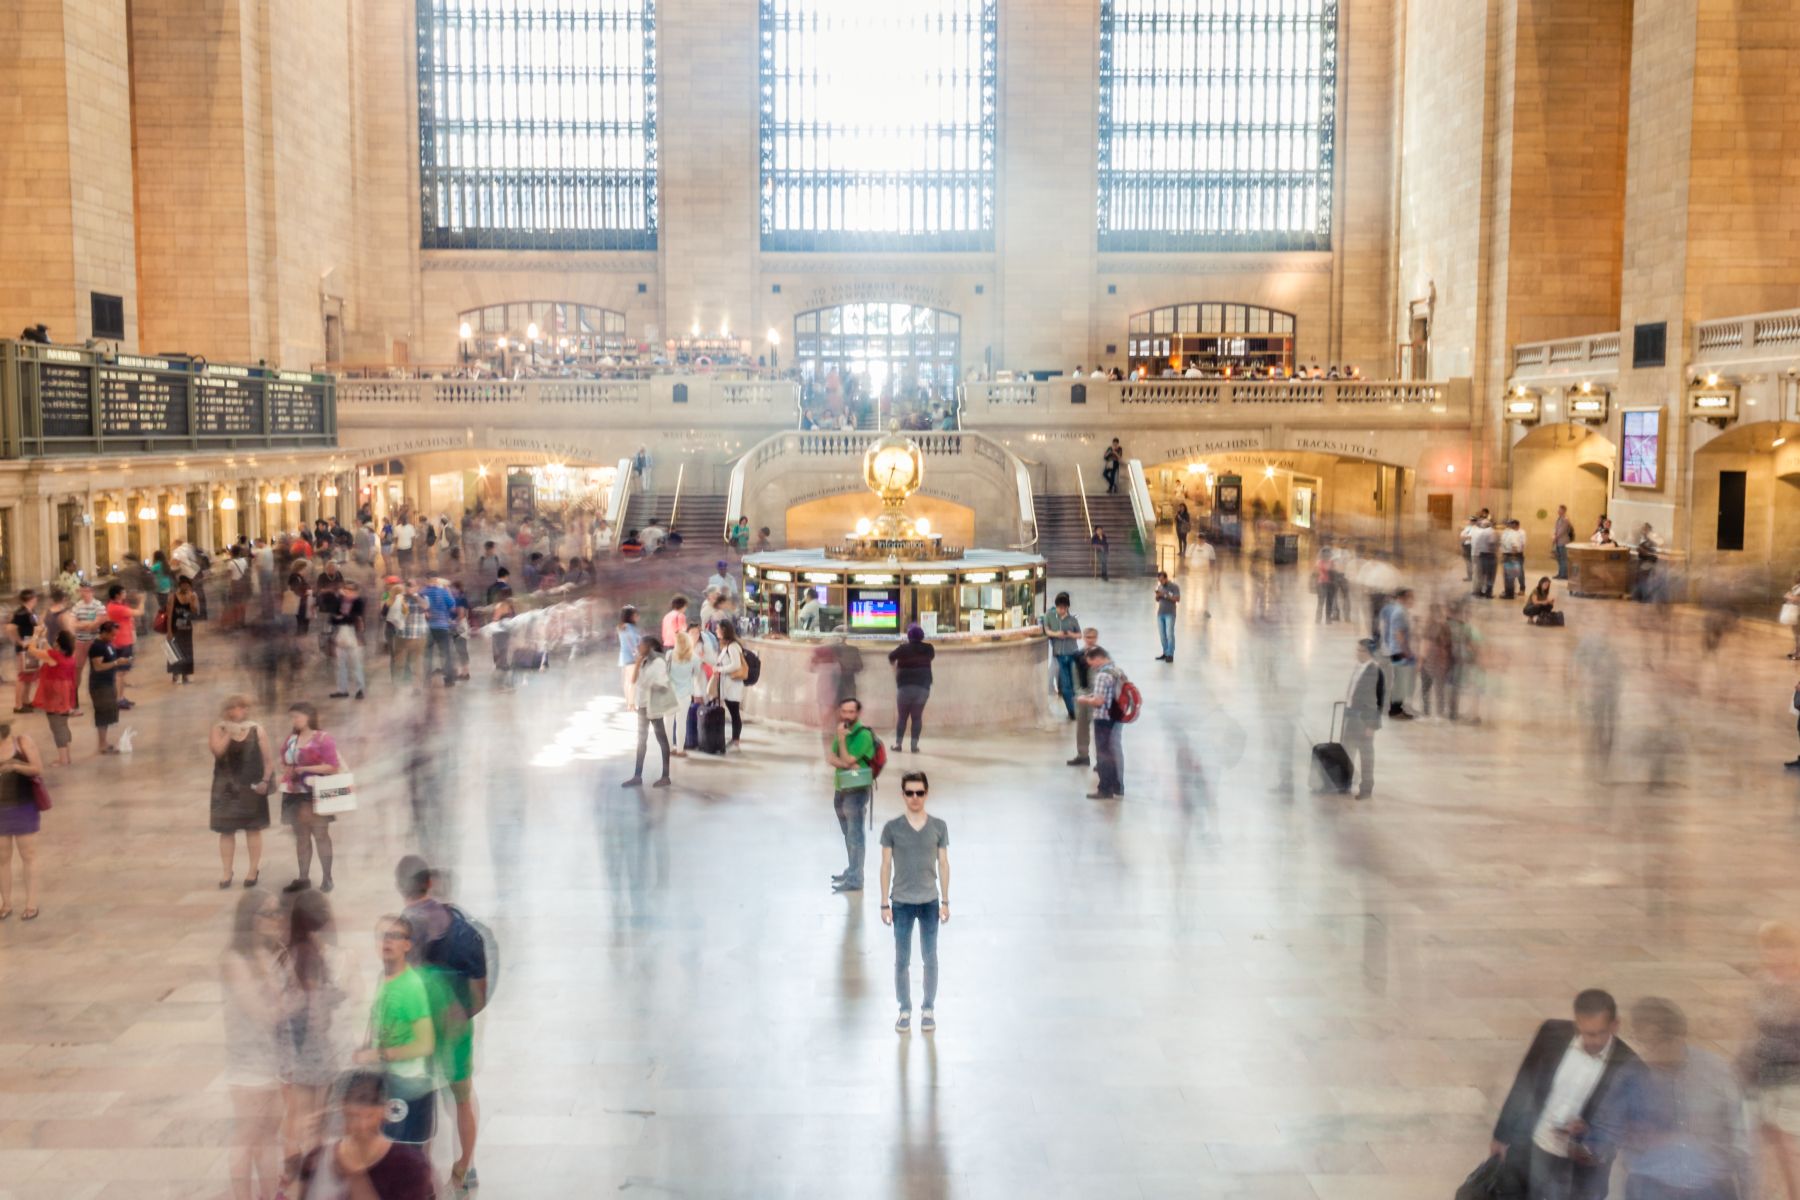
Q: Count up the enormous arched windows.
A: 3